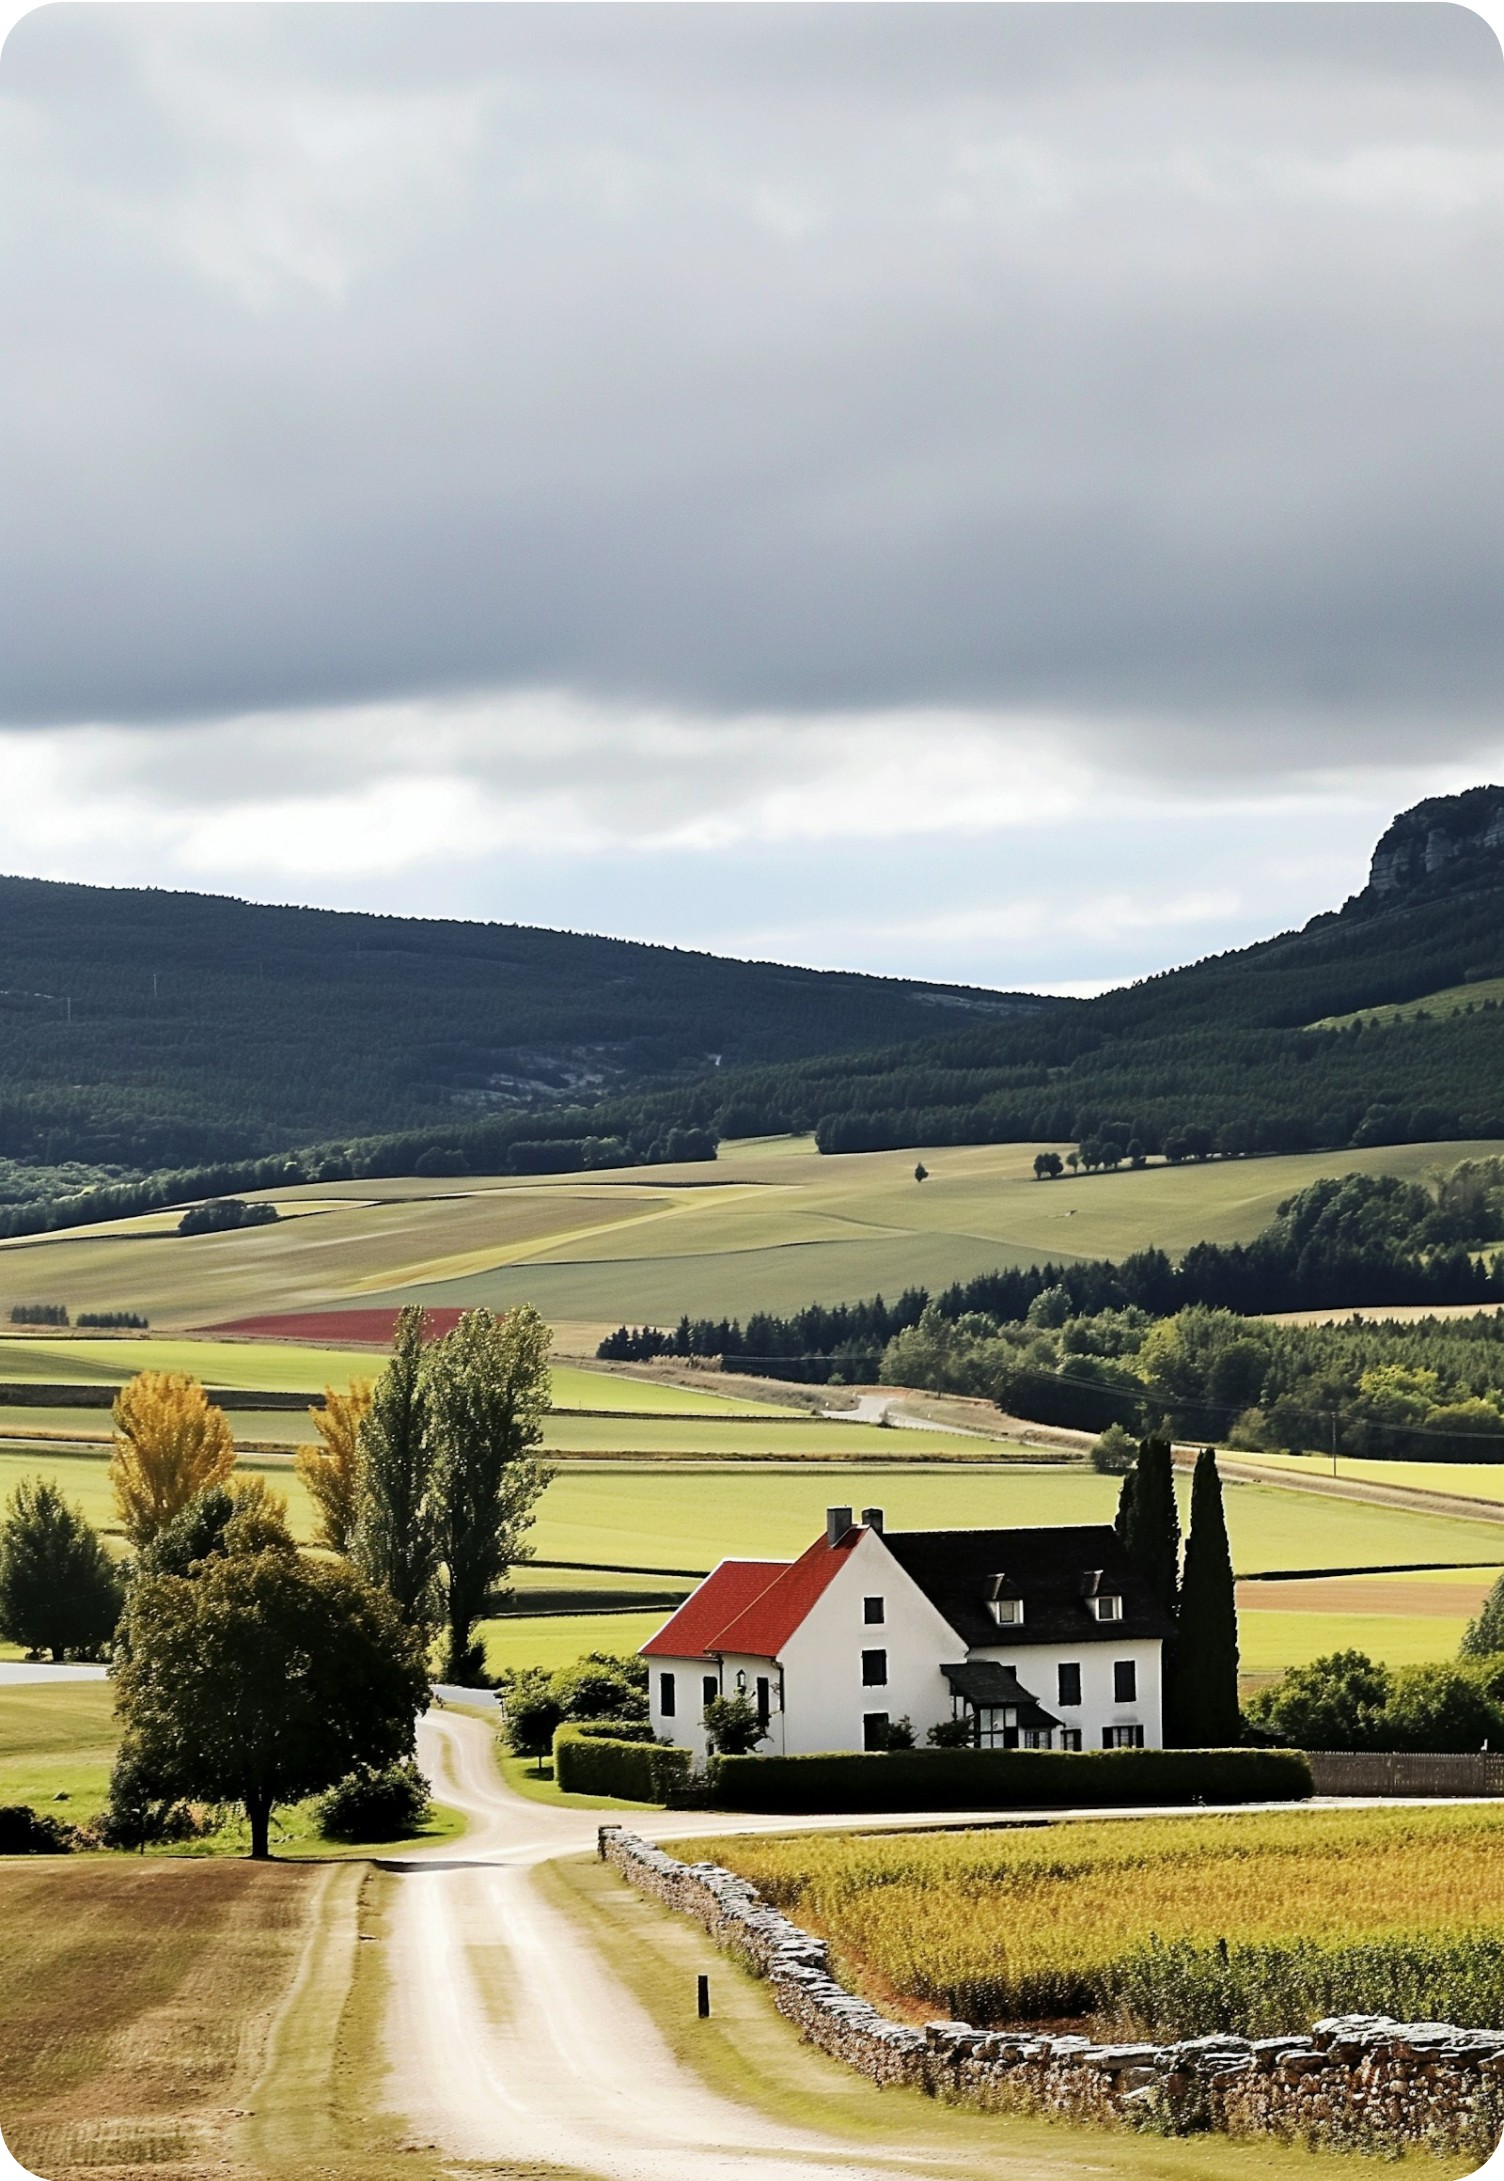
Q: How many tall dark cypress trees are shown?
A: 2